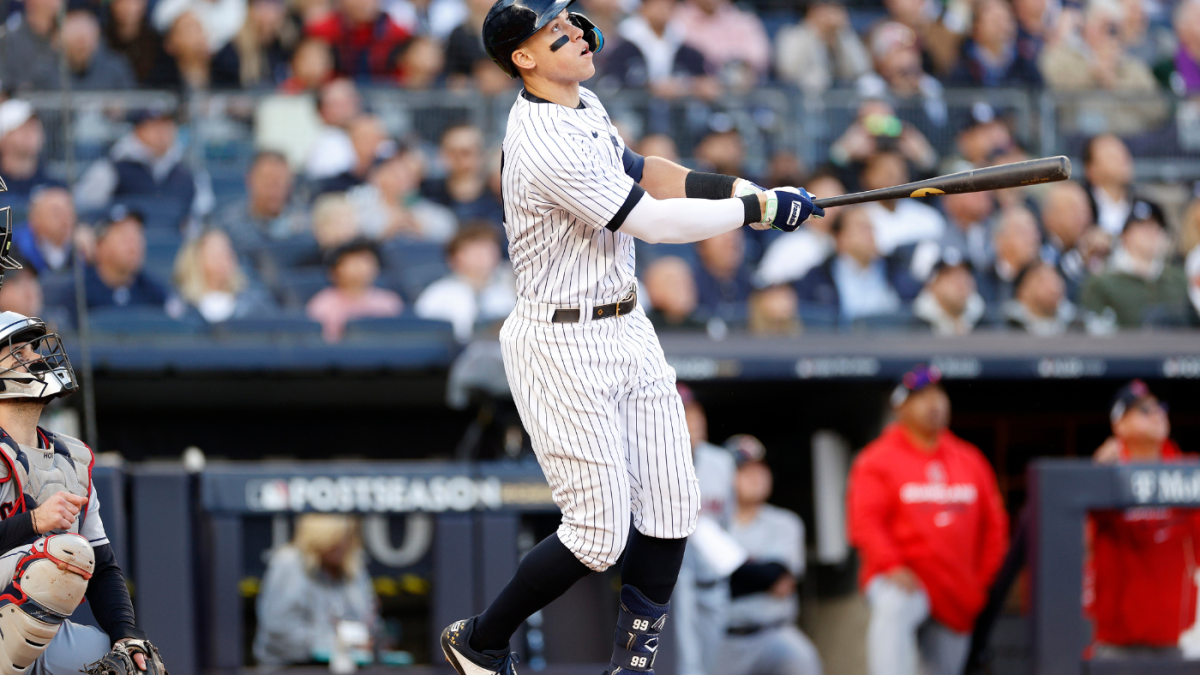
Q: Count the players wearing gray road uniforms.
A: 3